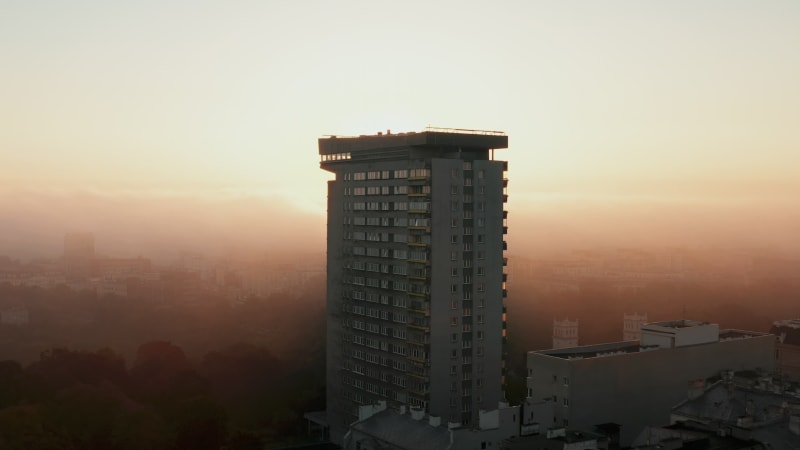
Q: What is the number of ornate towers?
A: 2